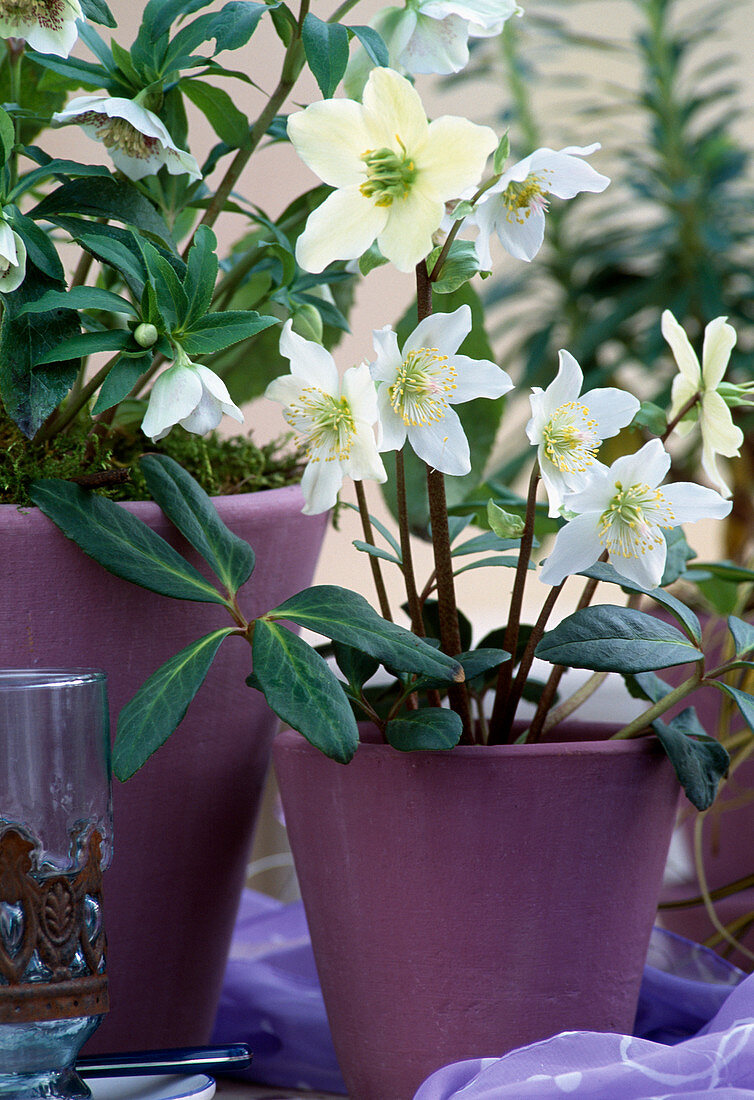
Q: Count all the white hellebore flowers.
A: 12